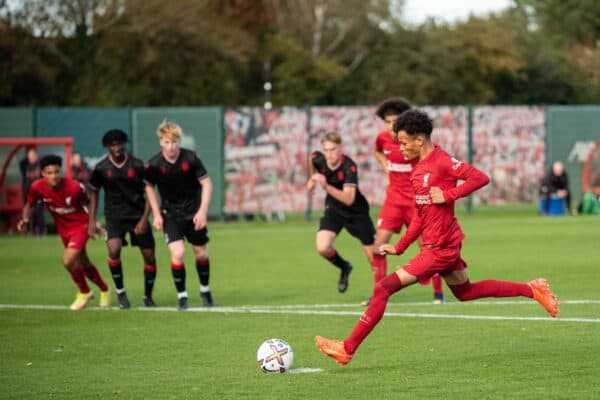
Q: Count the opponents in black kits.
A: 3